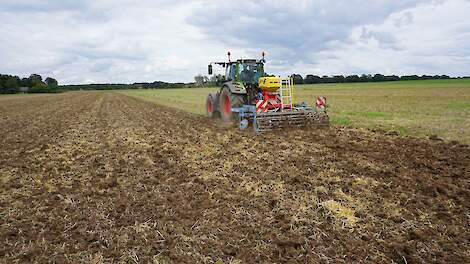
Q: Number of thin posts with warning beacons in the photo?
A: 2